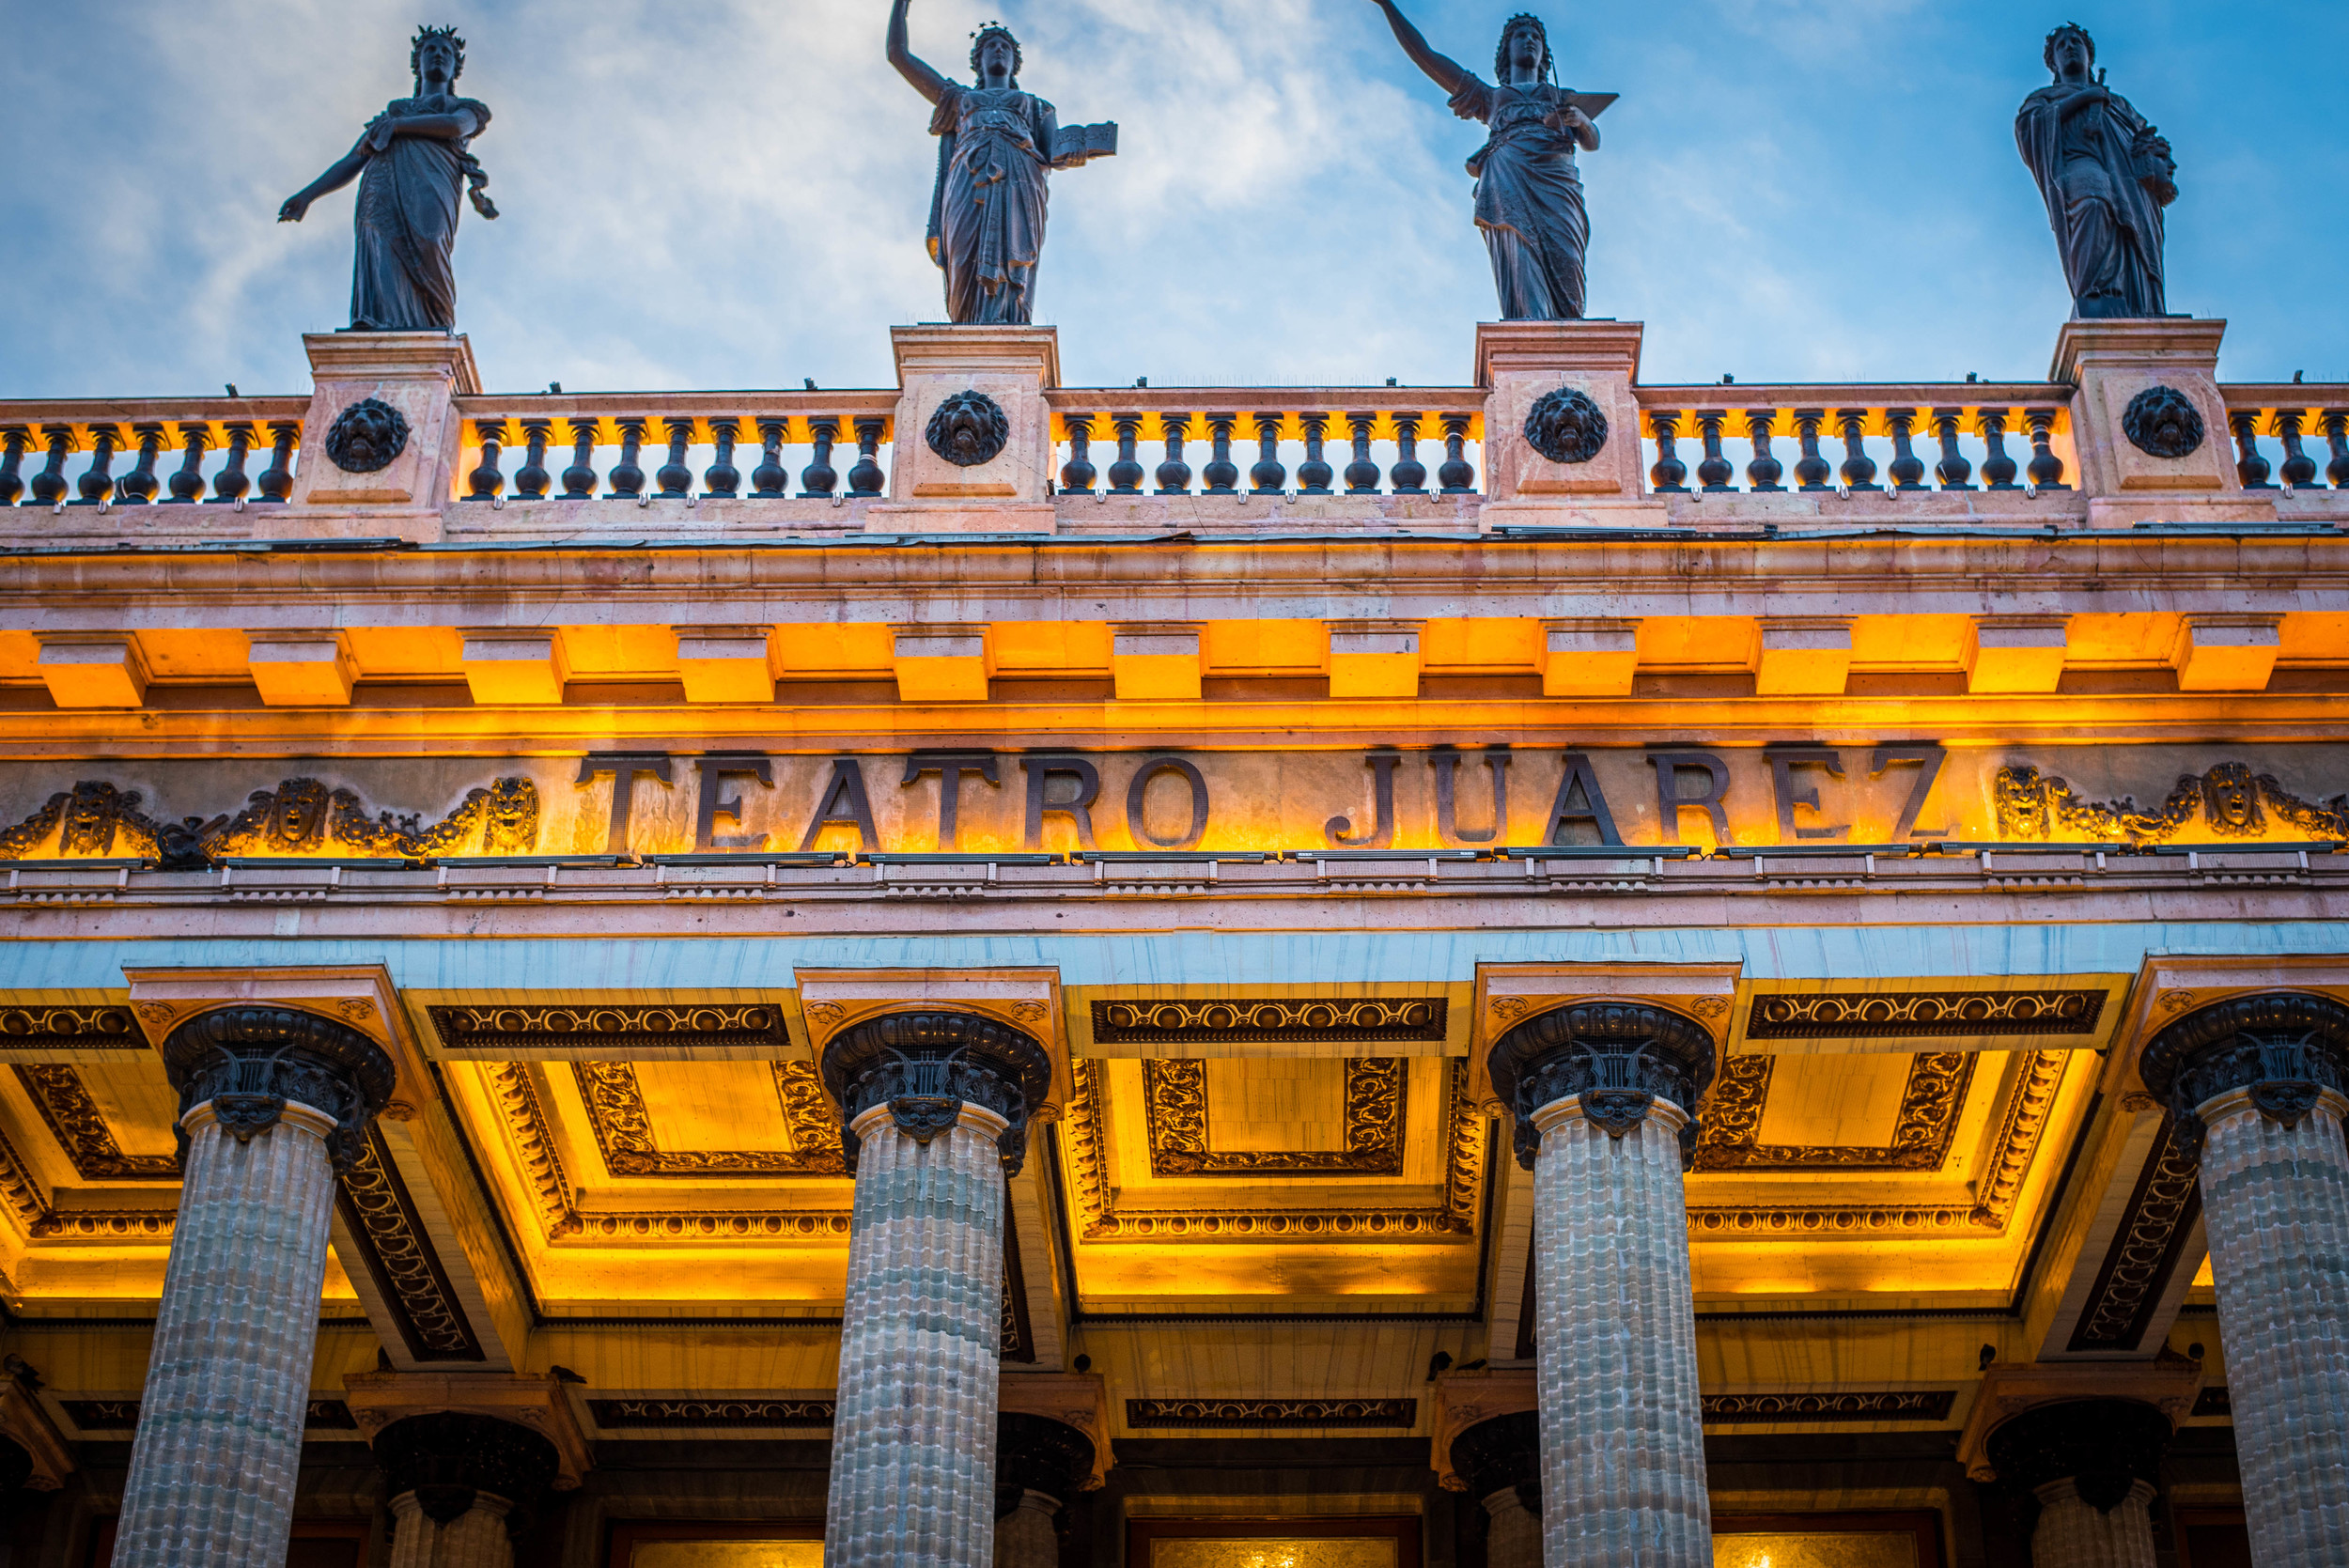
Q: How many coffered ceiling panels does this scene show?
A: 4